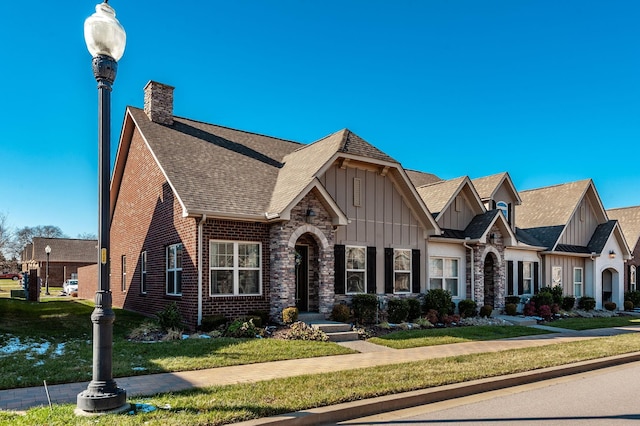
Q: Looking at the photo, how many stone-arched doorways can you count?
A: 2